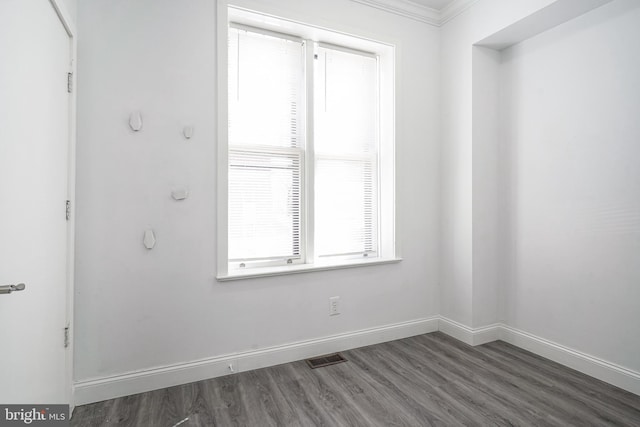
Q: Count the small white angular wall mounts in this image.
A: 4